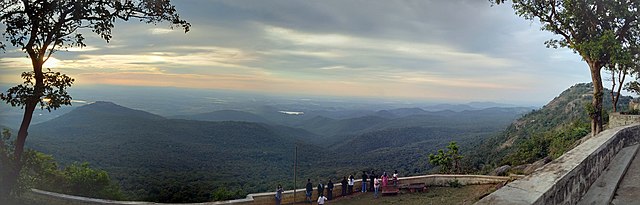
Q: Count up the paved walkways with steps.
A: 1